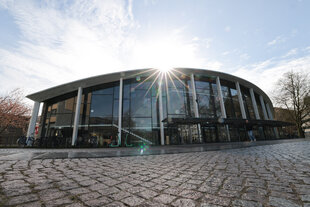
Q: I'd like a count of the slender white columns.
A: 10